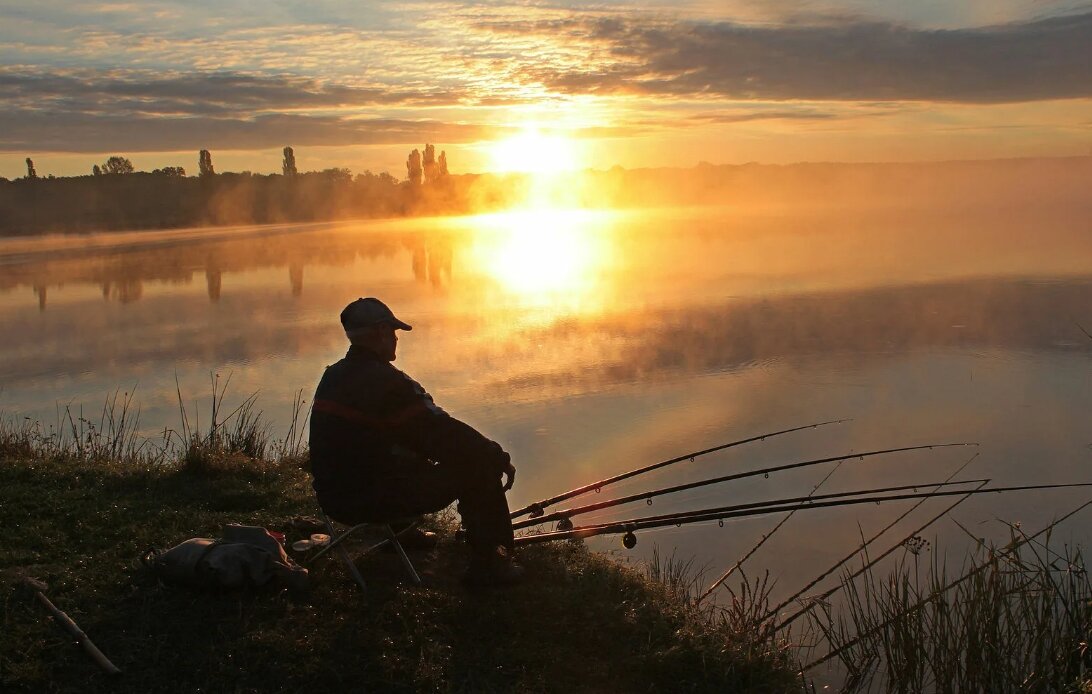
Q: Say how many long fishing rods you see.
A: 4